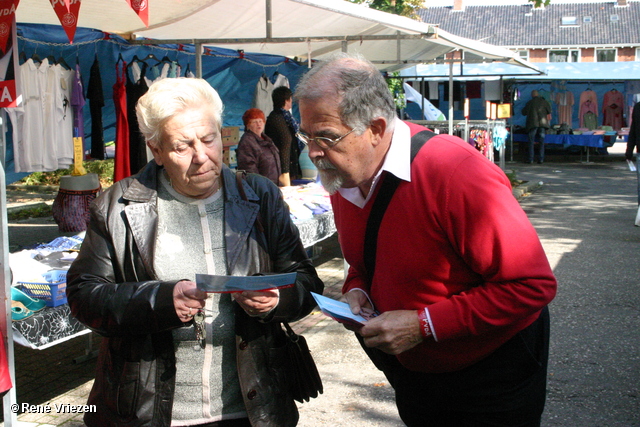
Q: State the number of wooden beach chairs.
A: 0